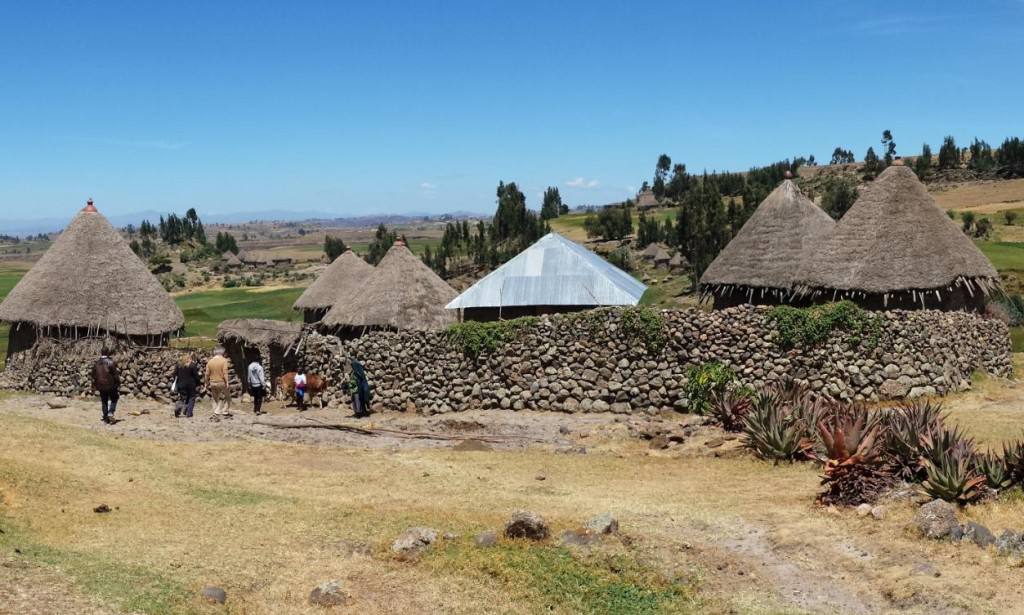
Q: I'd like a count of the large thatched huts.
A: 5